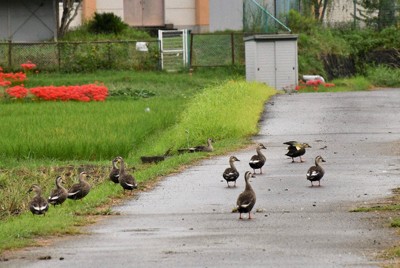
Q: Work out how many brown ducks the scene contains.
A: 11